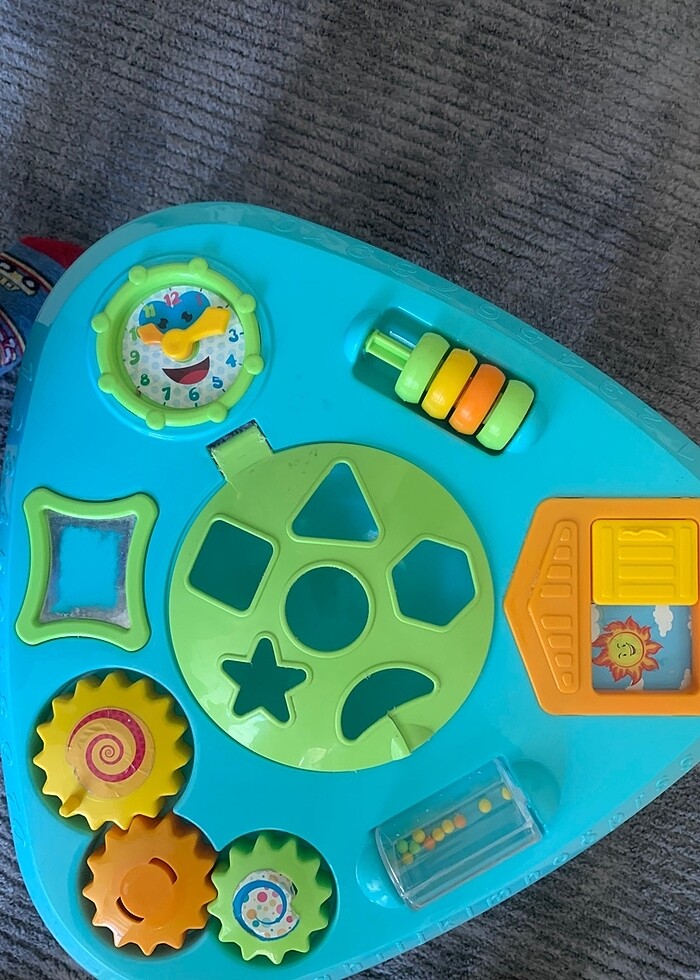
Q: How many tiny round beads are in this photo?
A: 10